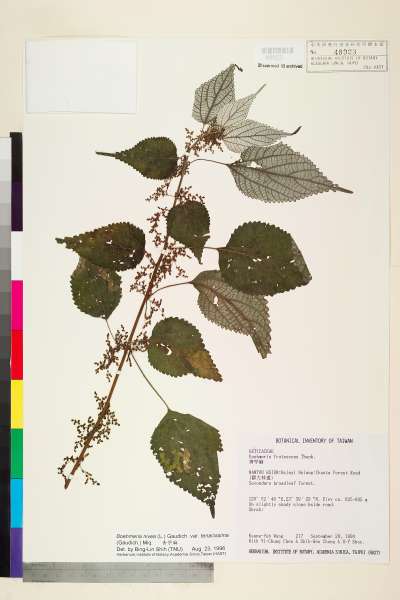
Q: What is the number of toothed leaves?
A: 12